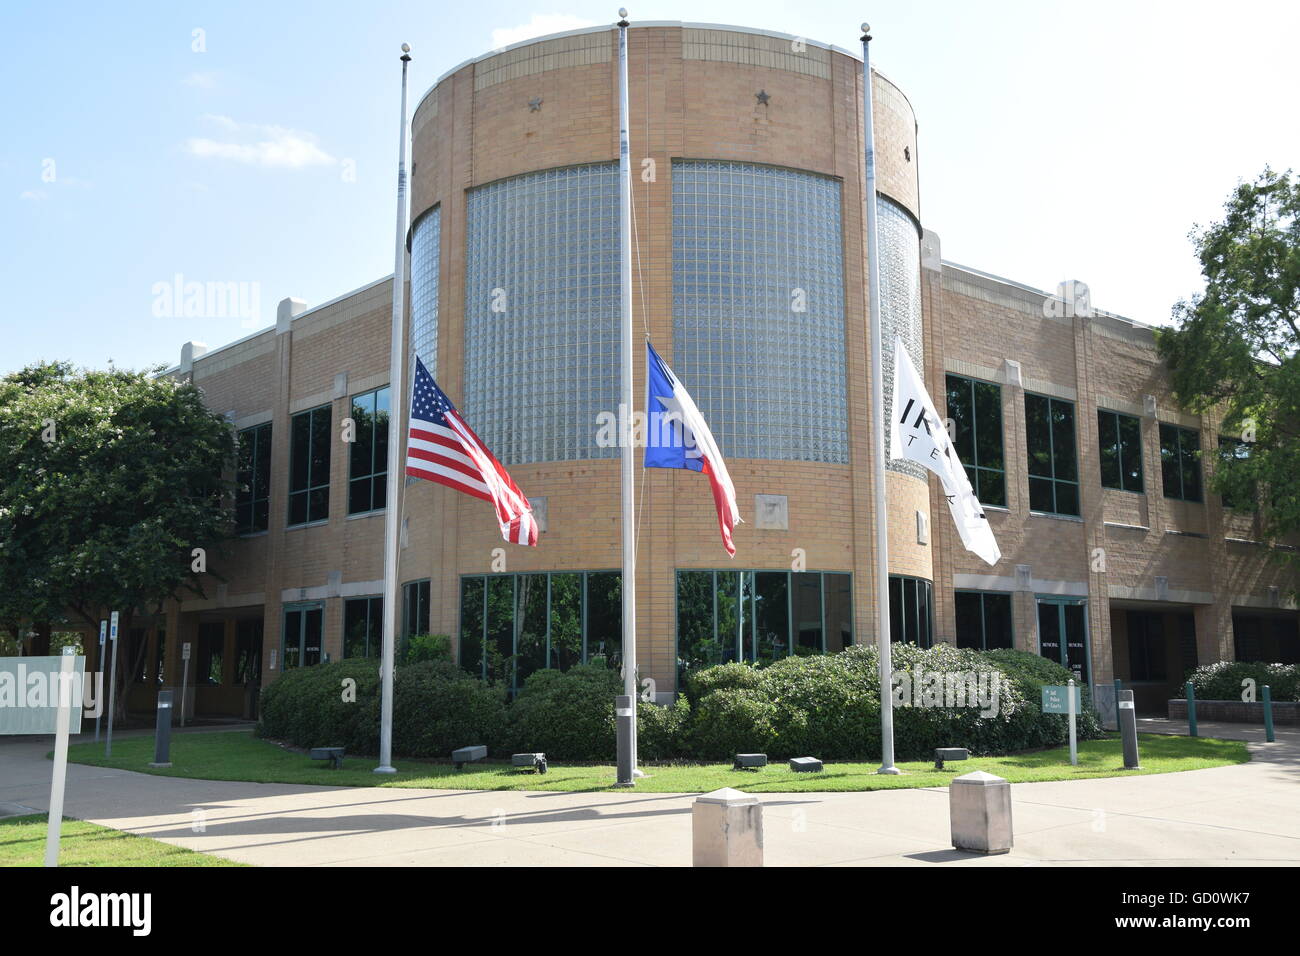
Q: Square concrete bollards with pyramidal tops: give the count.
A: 2